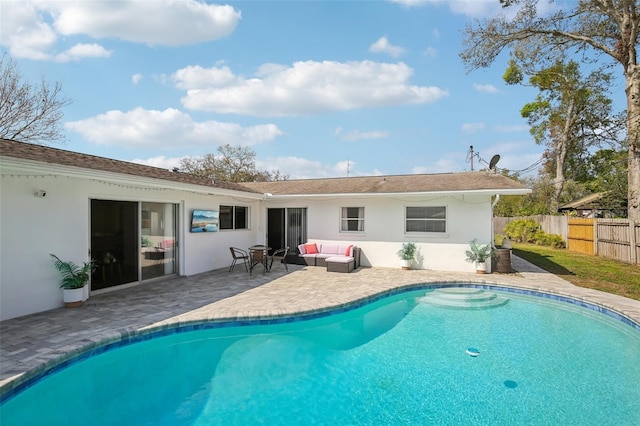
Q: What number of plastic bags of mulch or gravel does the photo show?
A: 0